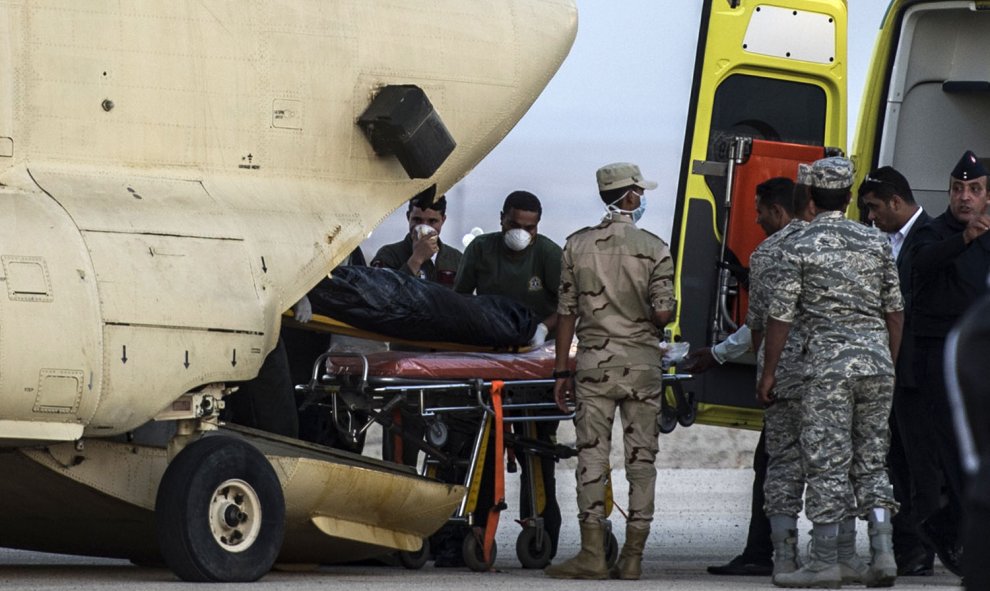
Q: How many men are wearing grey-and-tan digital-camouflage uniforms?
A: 2